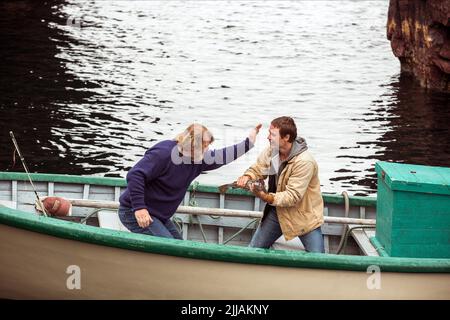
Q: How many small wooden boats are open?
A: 1